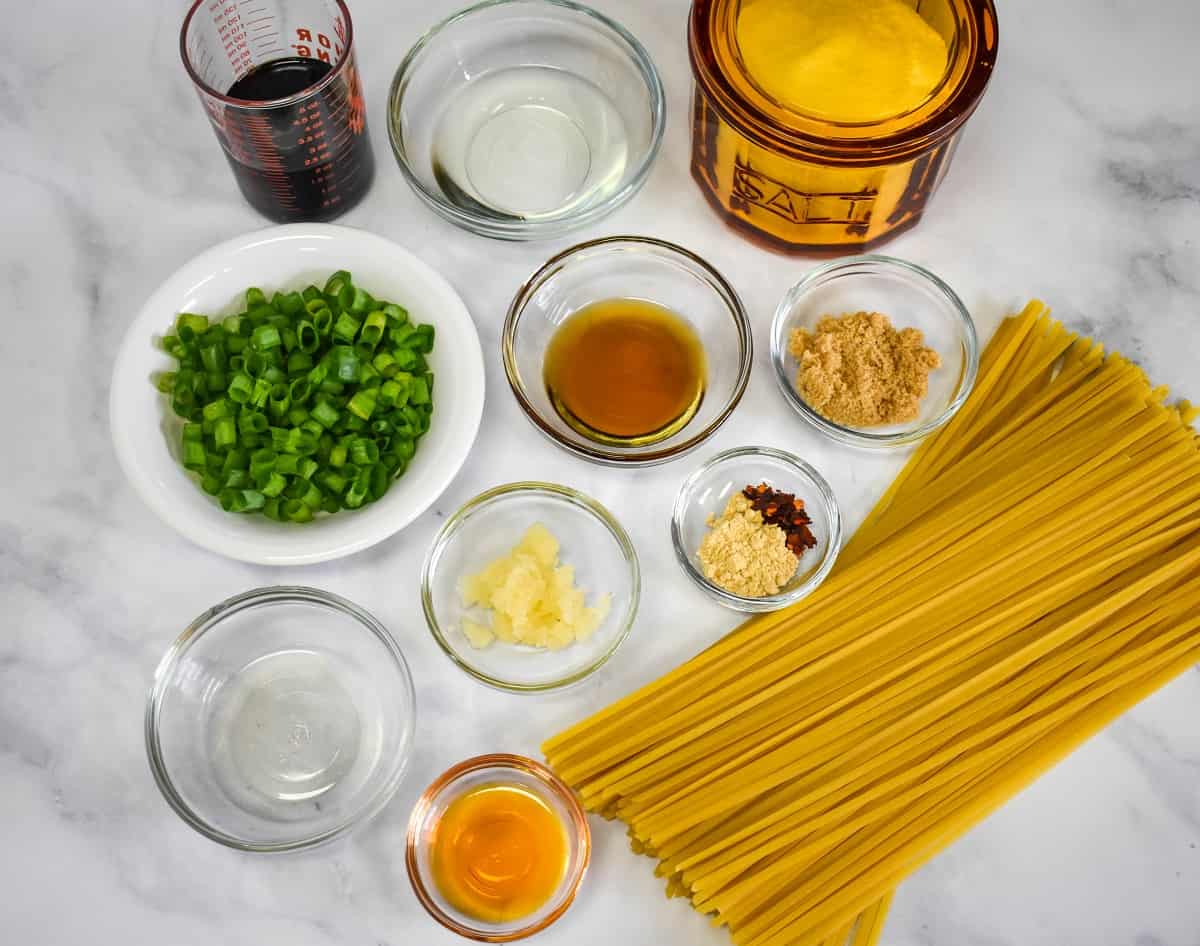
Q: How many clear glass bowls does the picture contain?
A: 7